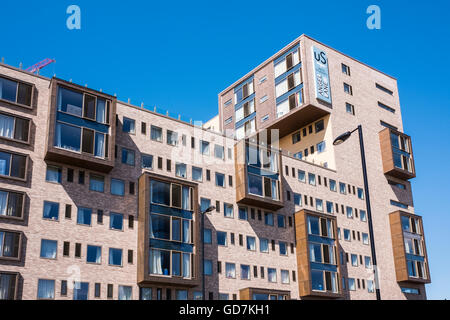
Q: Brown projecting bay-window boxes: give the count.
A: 7